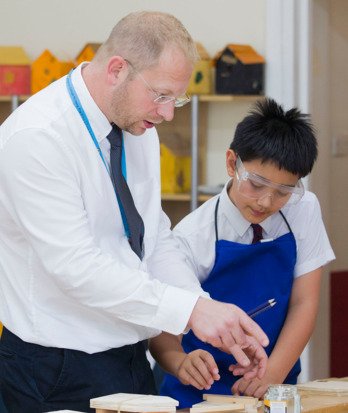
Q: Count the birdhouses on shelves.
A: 6